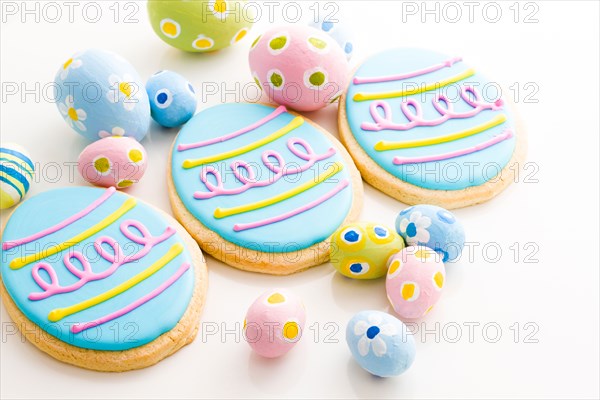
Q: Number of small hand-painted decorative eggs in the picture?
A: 12